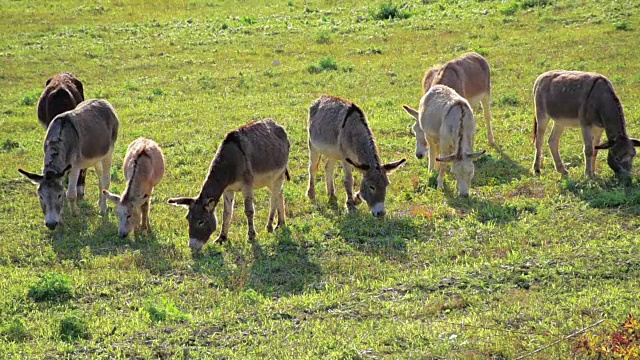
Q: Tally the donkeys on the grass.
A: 8